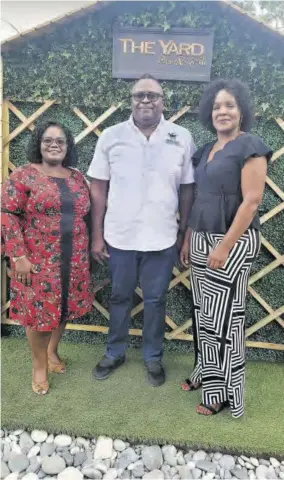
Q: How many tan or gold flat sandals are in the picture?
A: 2